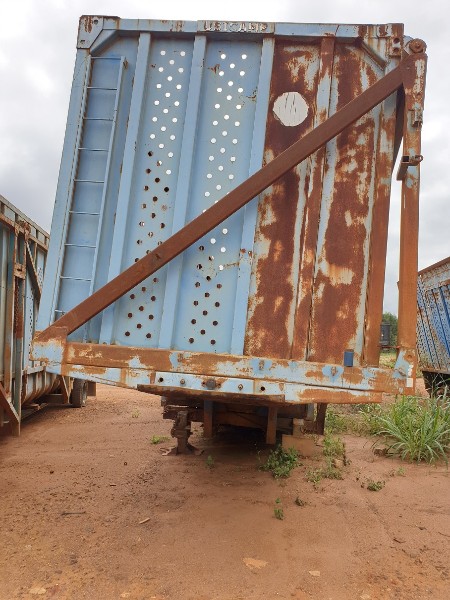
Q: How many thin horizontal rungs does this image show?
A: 9